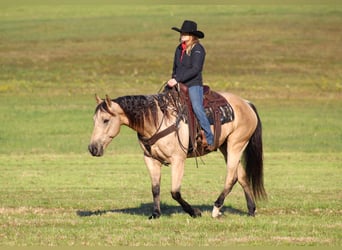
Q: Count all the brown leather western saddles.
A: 1